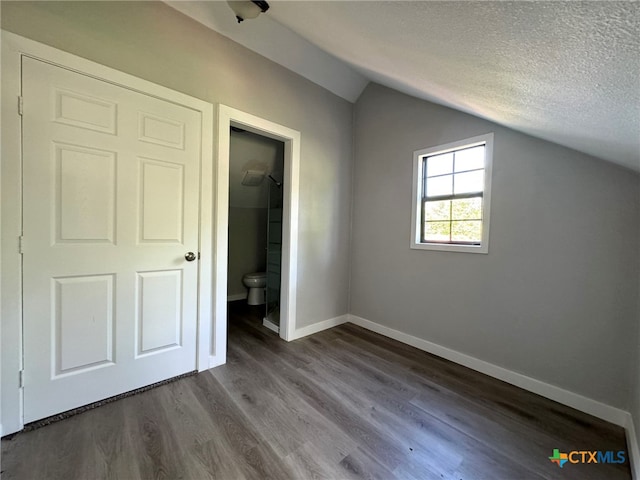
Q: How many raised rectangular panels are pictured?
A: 6